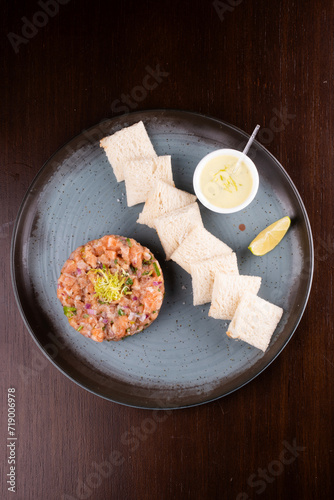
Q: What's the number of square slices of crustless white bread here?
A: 8